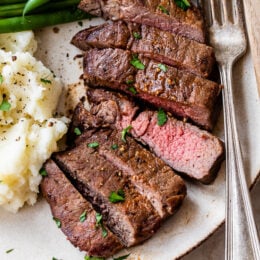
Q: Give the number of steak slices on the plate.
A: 7